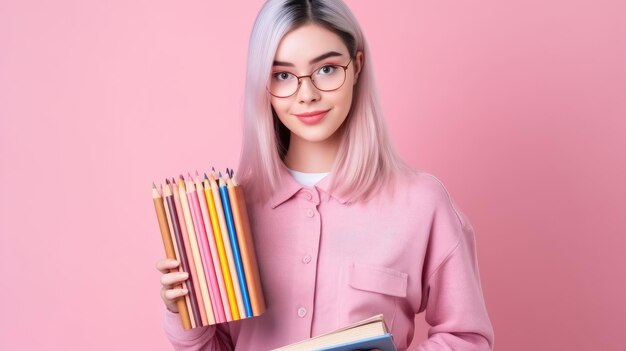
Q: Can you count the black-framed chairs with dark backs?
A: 0